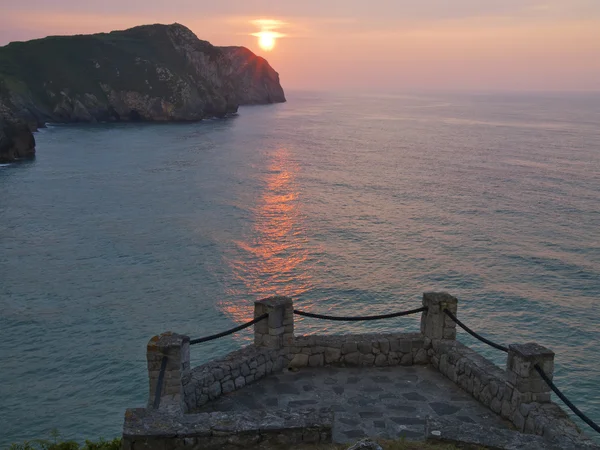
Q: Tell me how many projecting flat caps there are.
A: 4